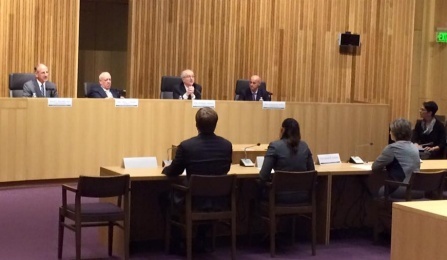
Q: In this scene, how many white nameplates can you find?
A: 7